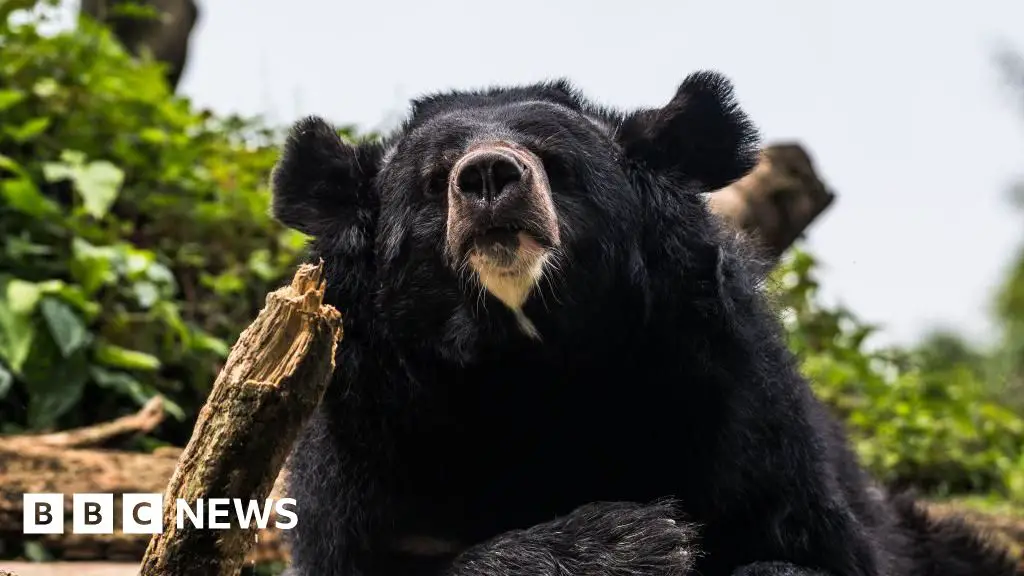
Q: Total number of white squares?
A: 3